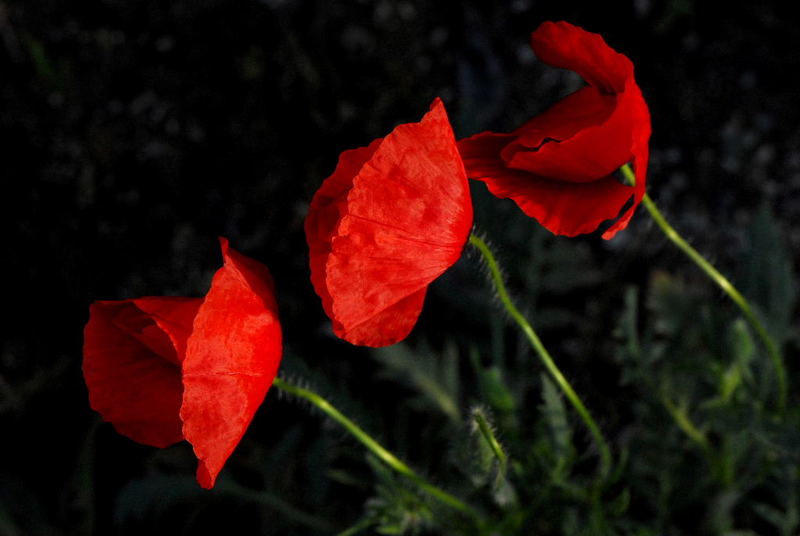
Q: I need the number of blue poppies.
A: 0